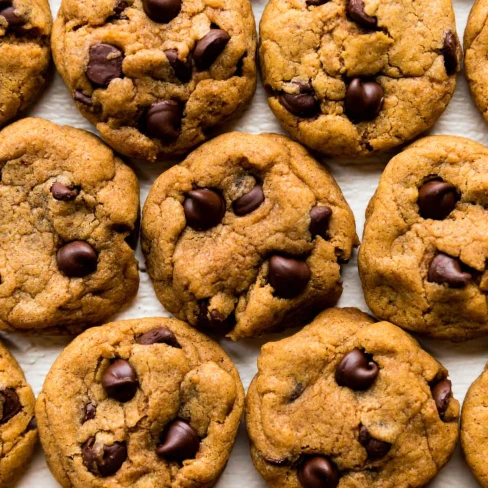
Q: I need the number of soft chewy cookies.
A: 11